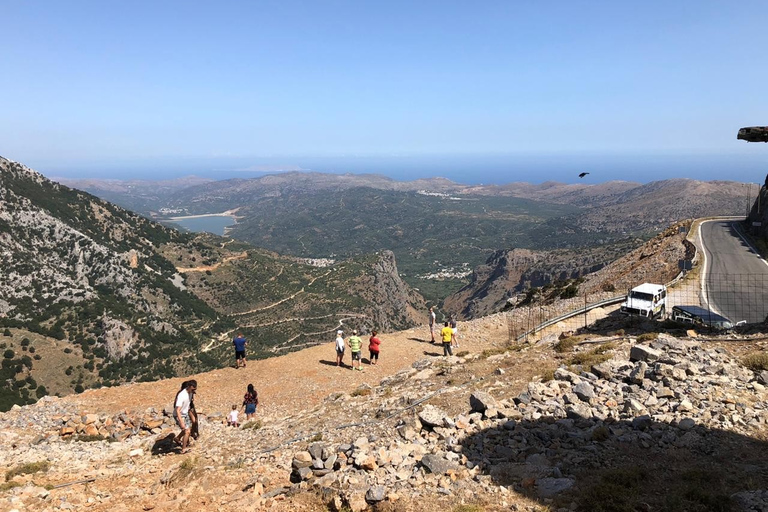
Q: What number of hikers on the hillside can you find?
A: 11